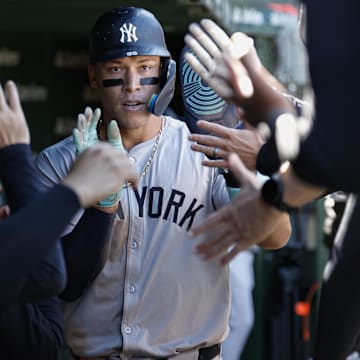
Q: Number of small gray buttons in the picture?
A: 4